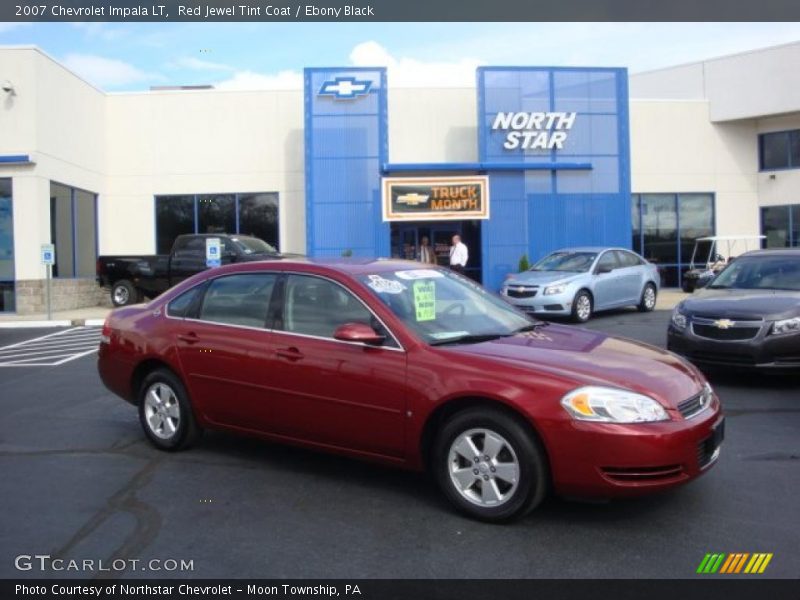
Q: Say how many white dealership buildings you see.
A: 1